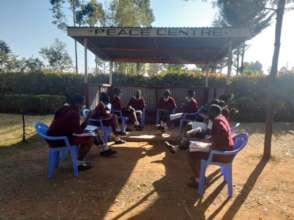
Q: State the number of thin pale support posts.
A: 4